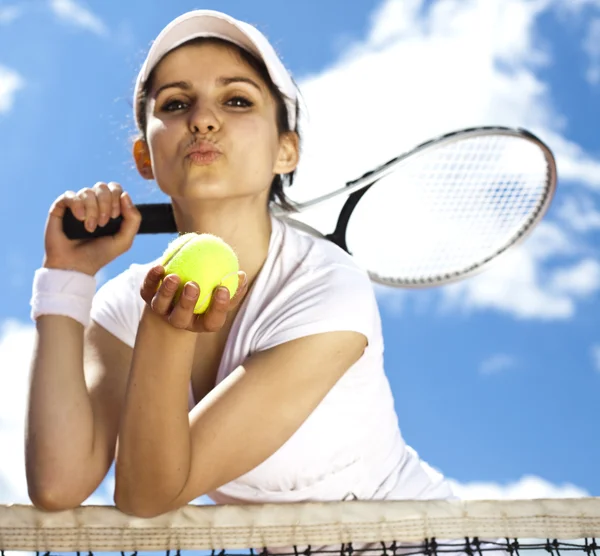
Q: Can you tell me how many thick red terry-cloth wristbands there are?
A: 0